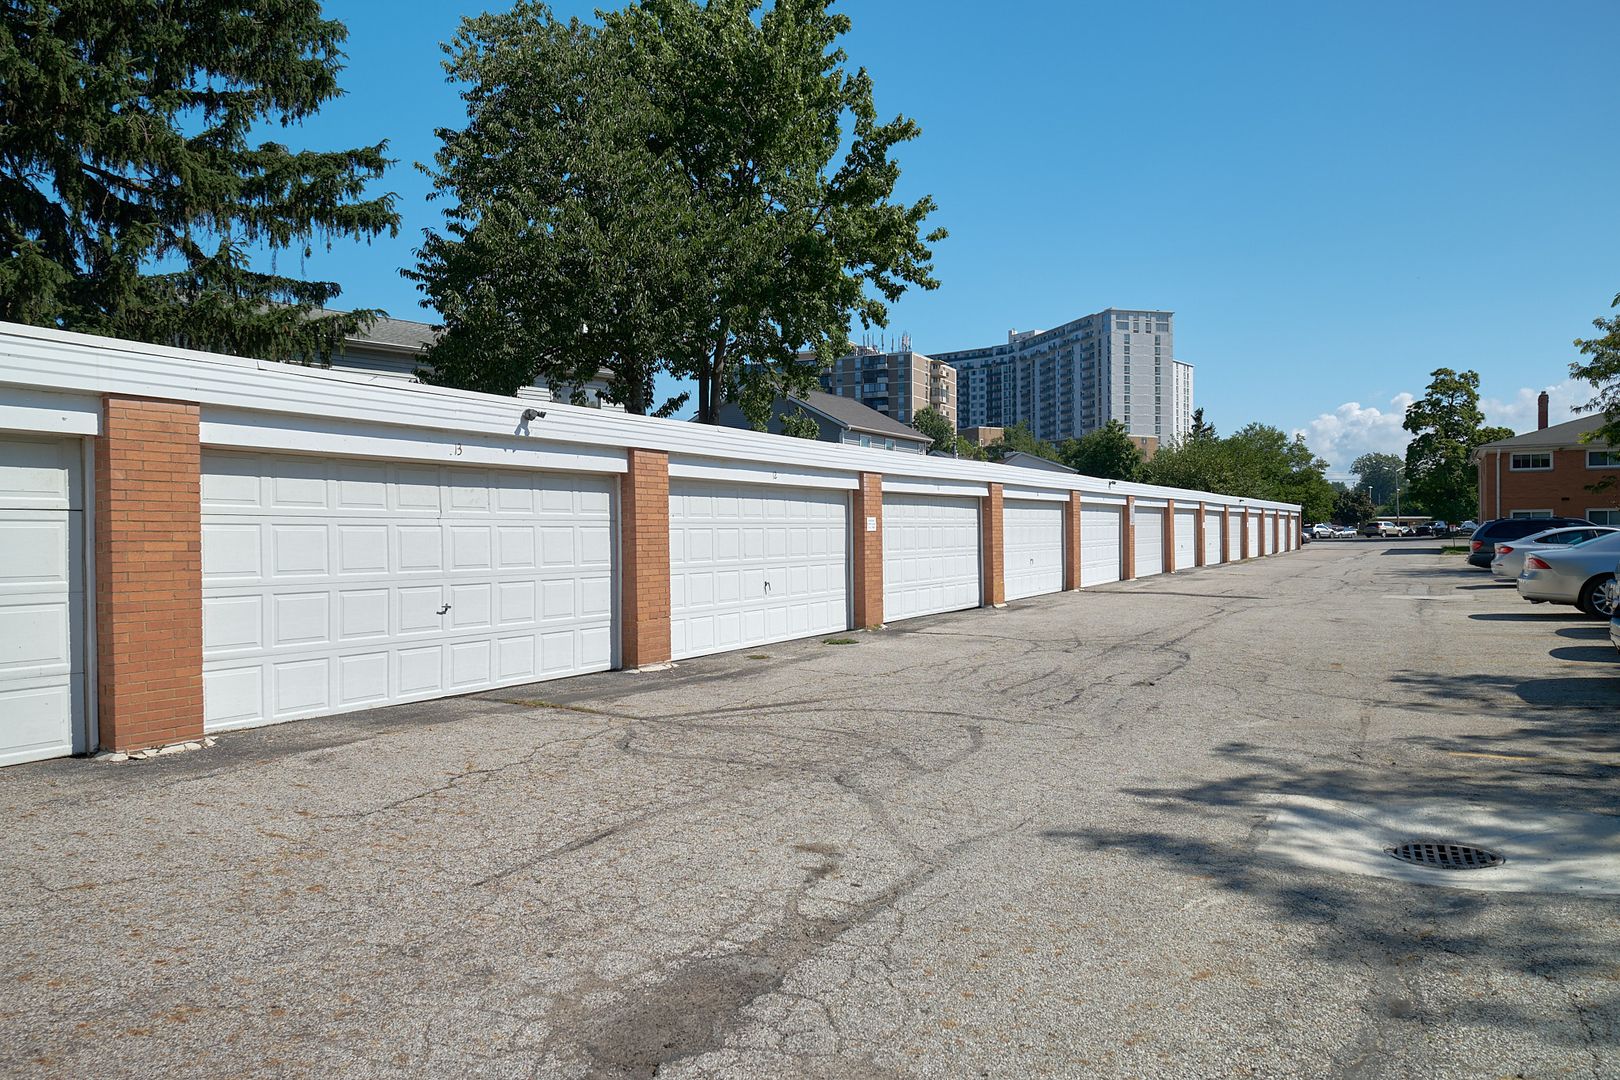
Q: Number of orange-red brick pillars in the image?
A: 14